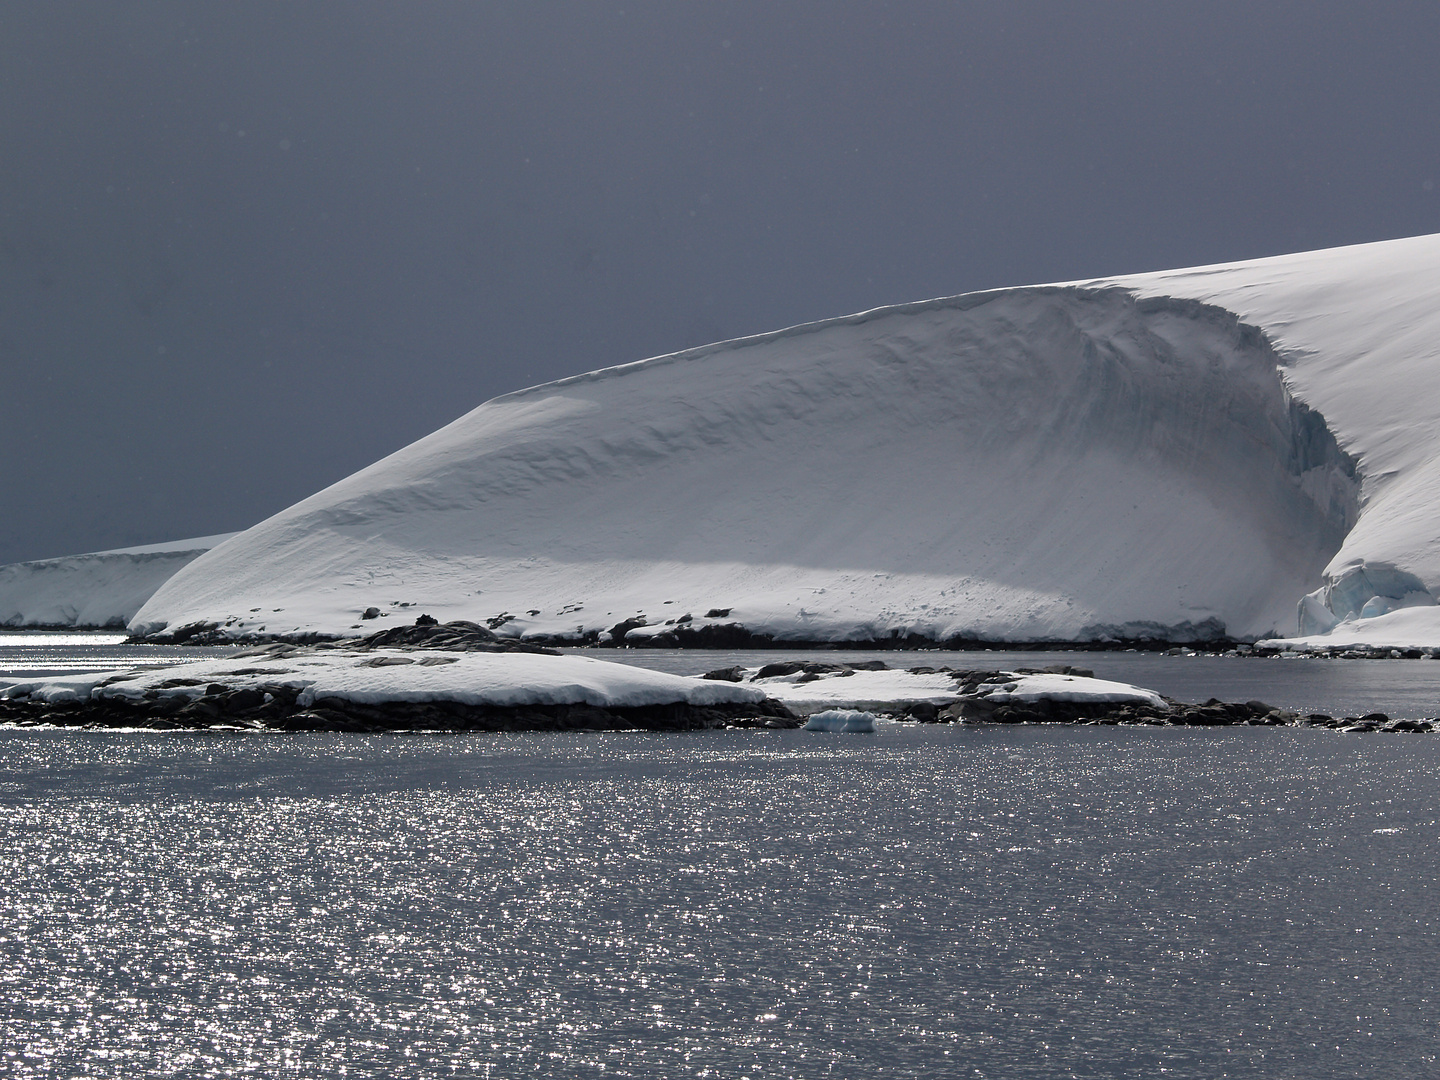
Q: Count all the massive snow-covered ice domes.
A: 1